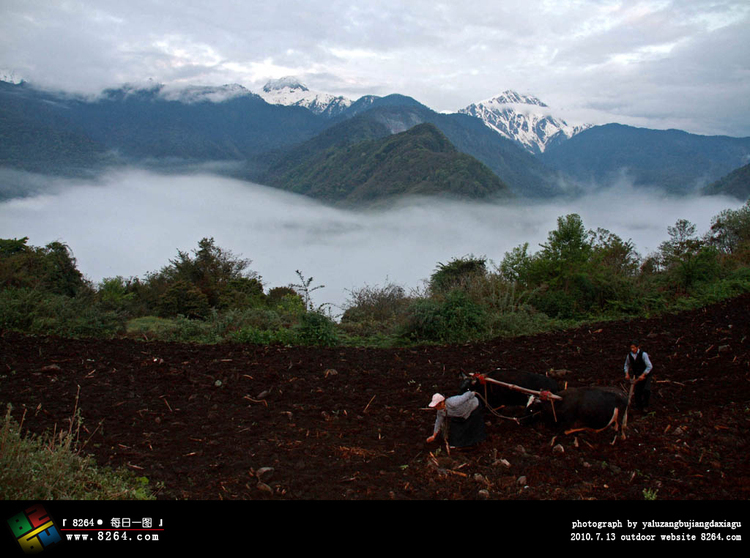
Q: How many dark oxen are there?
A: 2